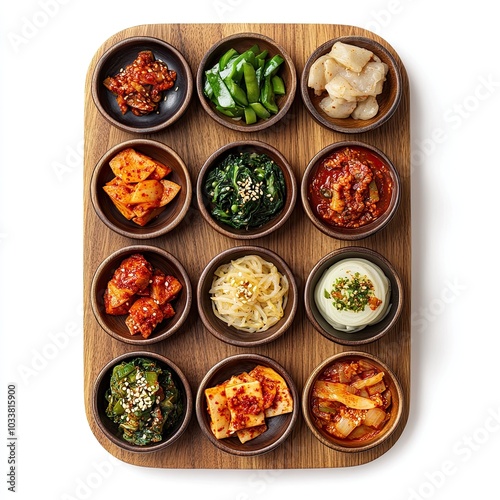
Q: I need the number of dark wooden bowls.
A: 12